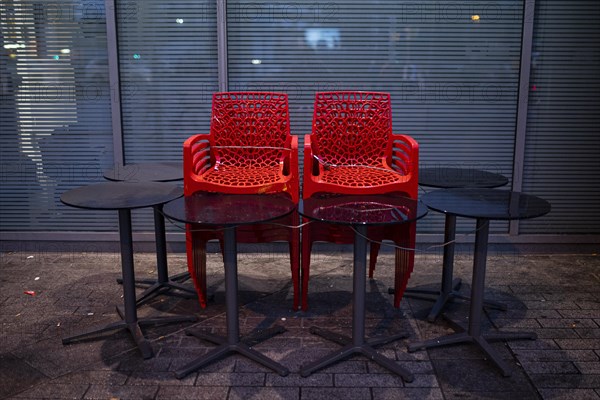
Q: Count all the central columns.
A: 6